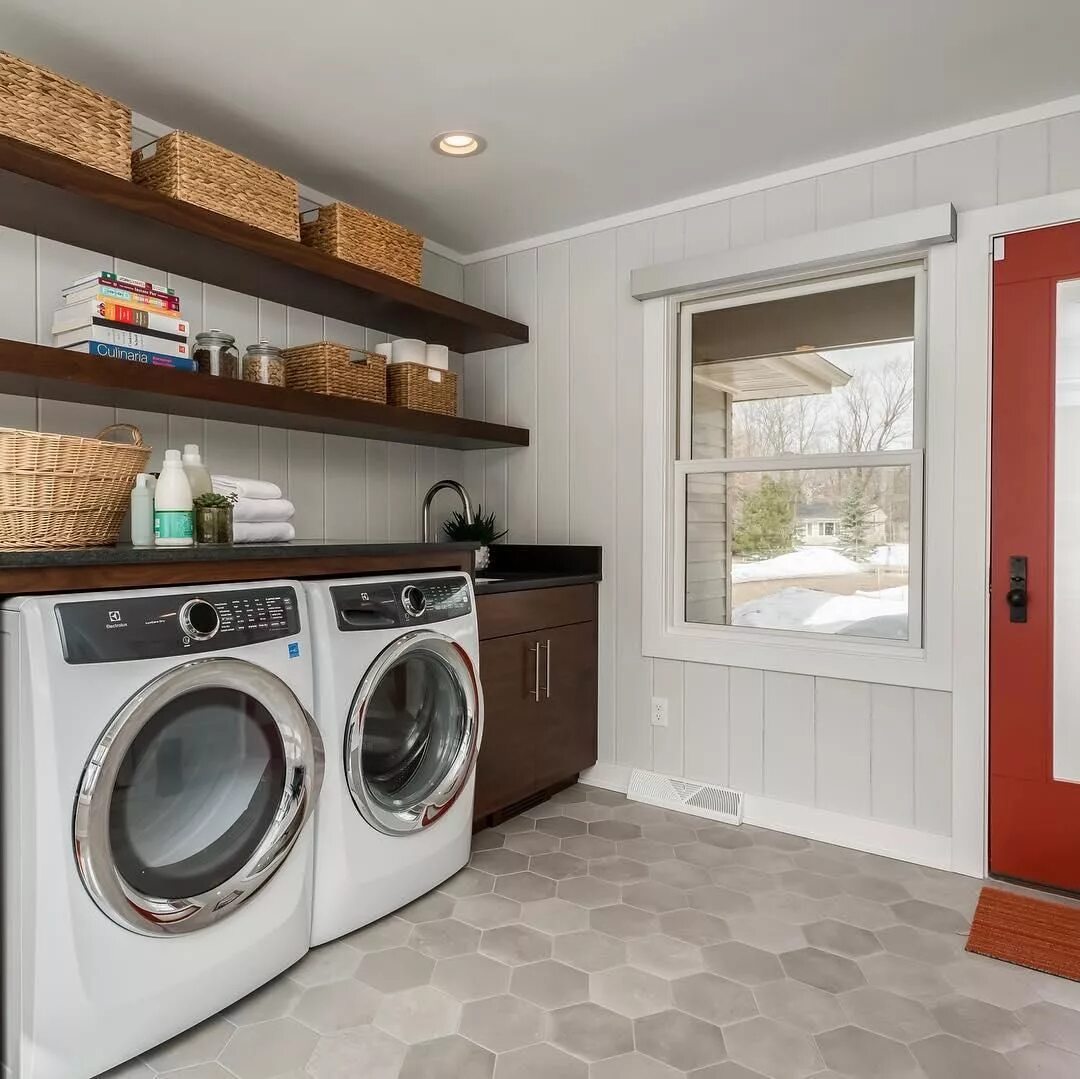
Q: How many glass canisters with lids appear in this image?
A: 2